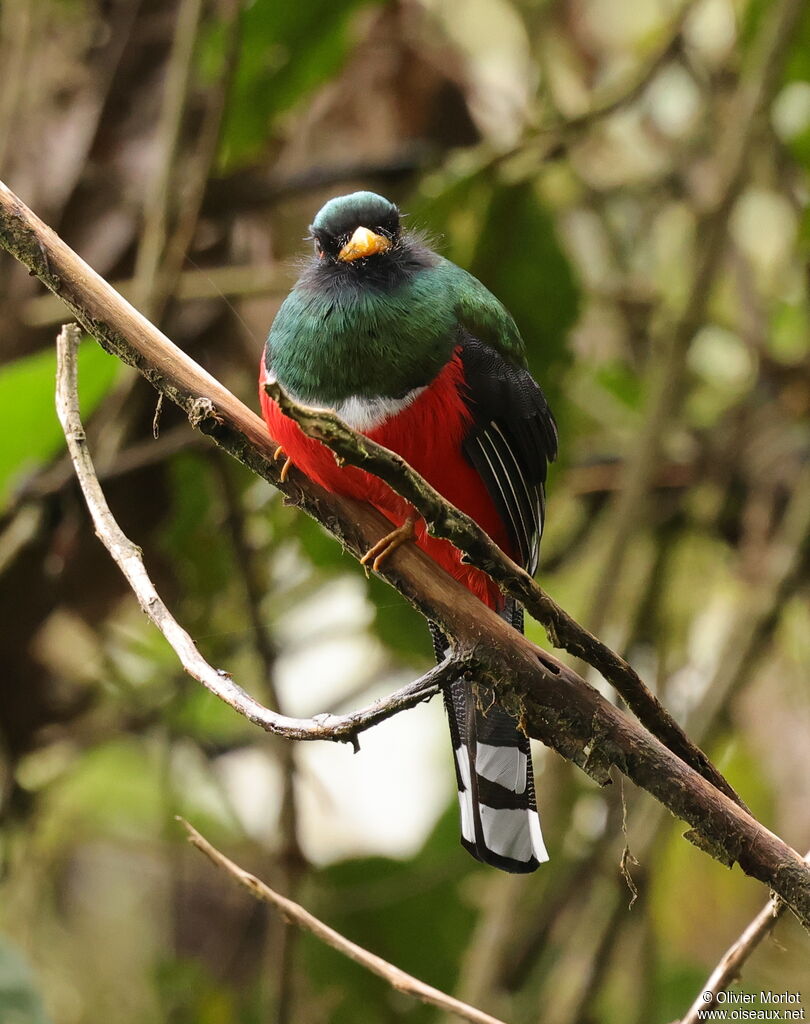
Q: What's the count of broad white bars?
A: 2